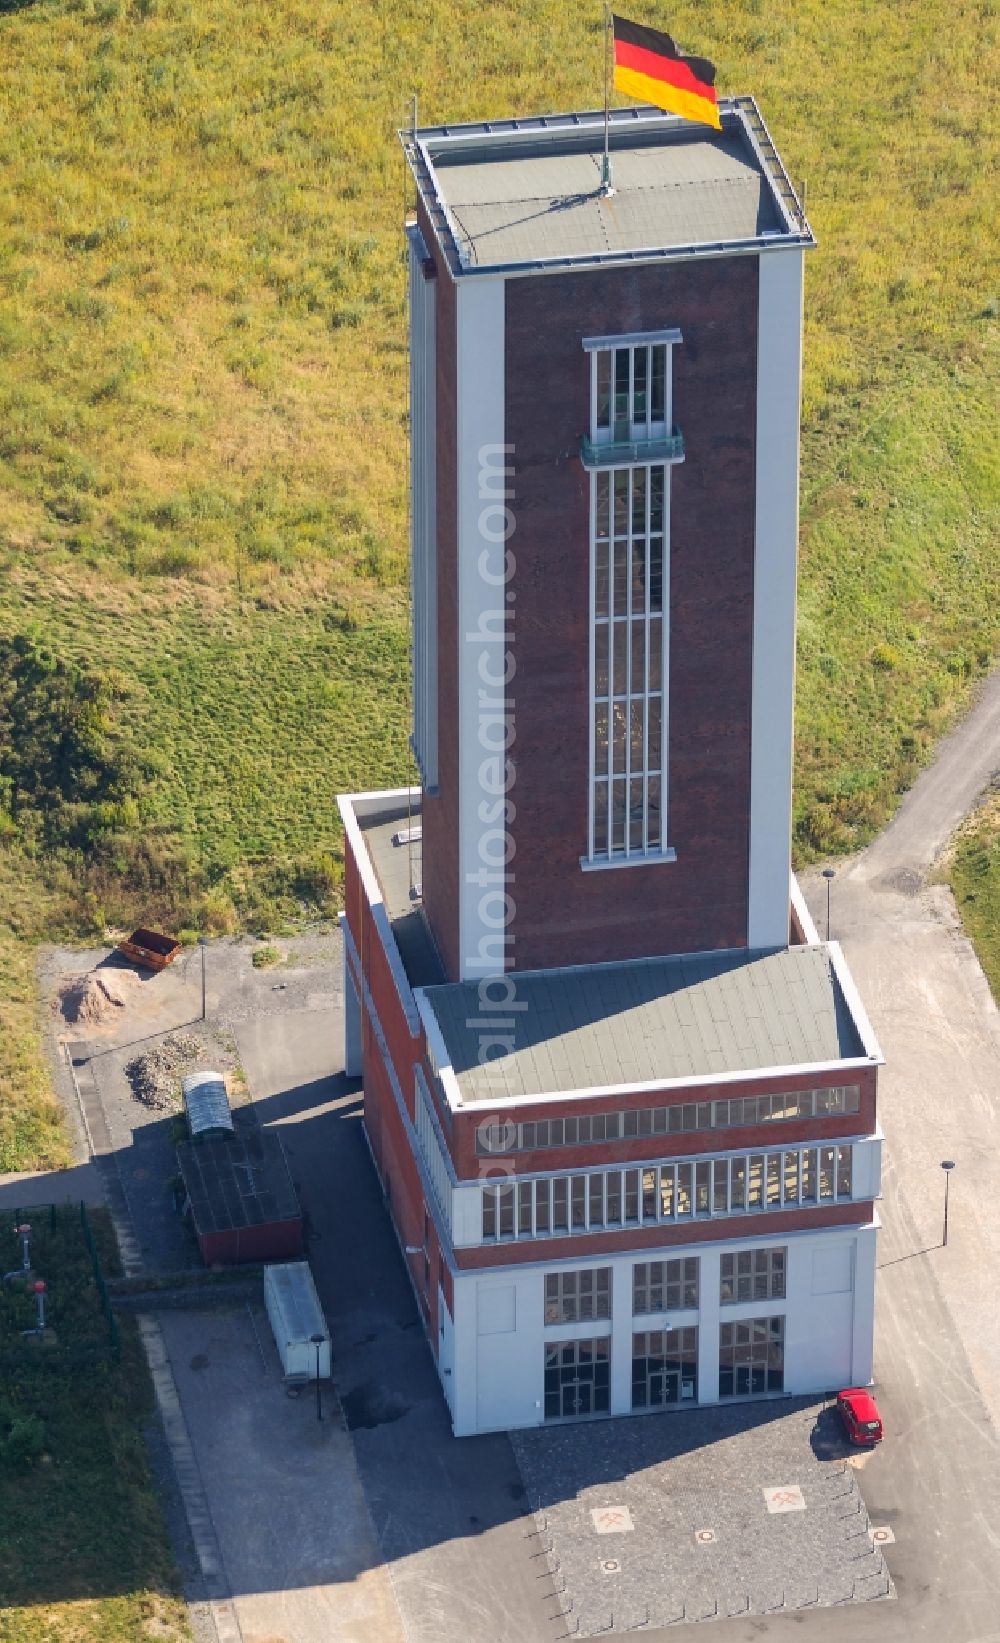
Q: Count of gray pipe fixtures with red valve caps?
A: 2